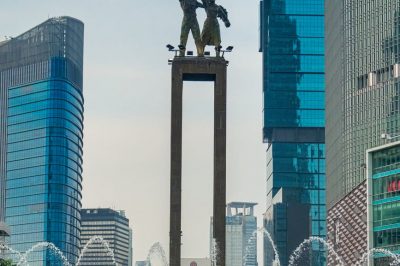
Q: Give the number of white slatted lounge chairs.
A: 0